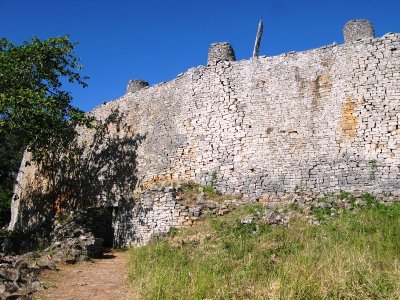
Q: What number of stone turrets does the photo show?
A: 3